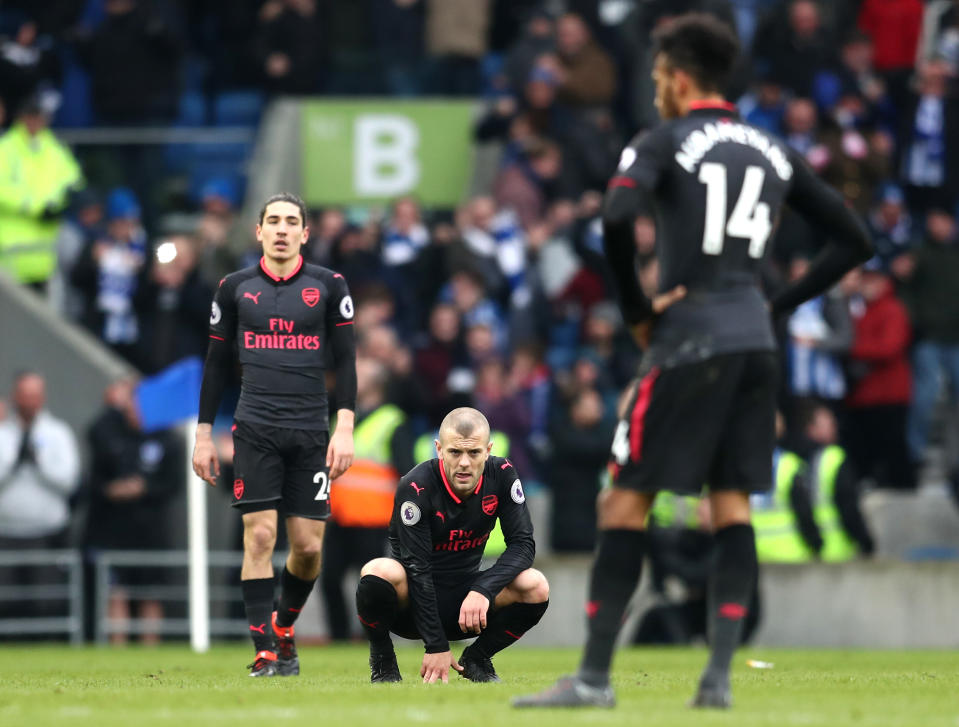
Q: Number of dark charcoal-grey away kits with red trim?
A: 3